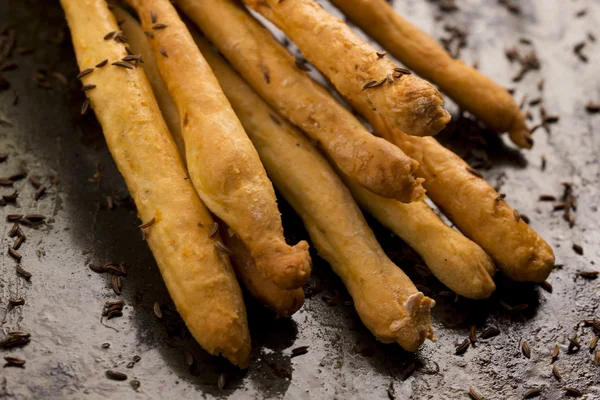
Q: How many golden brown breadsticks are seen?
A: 9